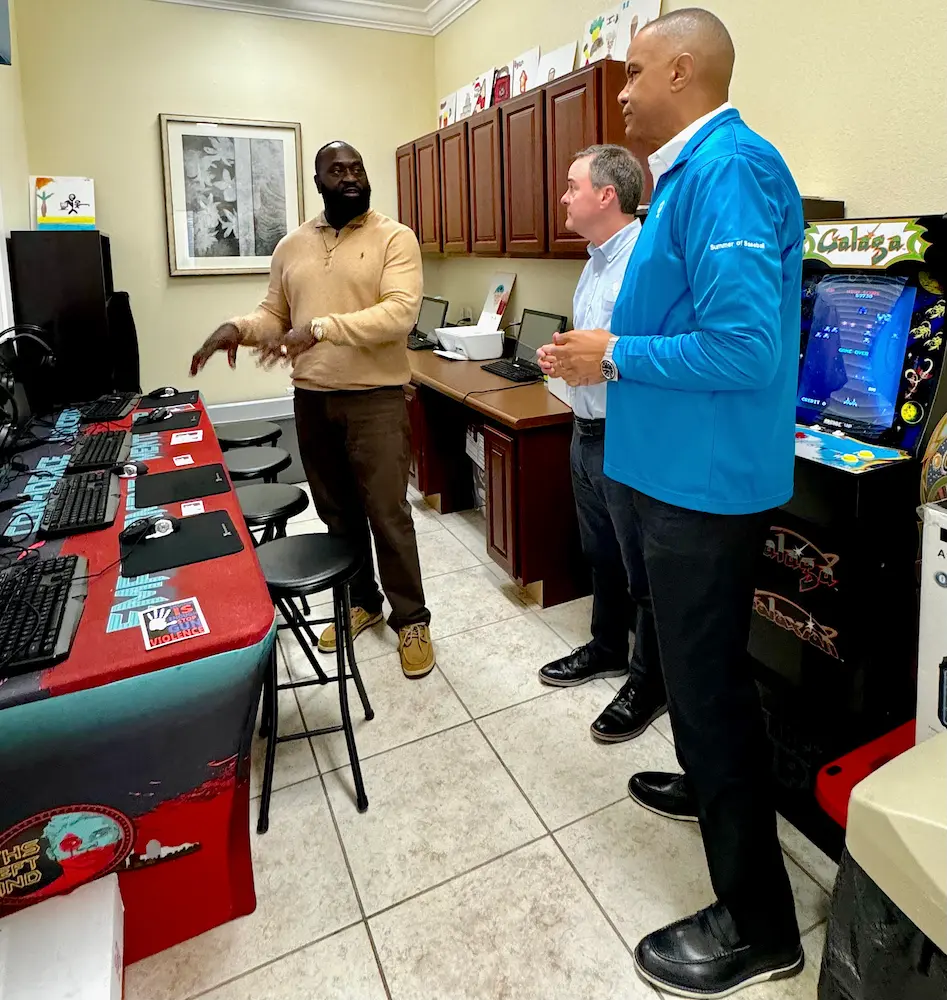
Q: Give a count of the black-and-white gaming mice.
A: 4